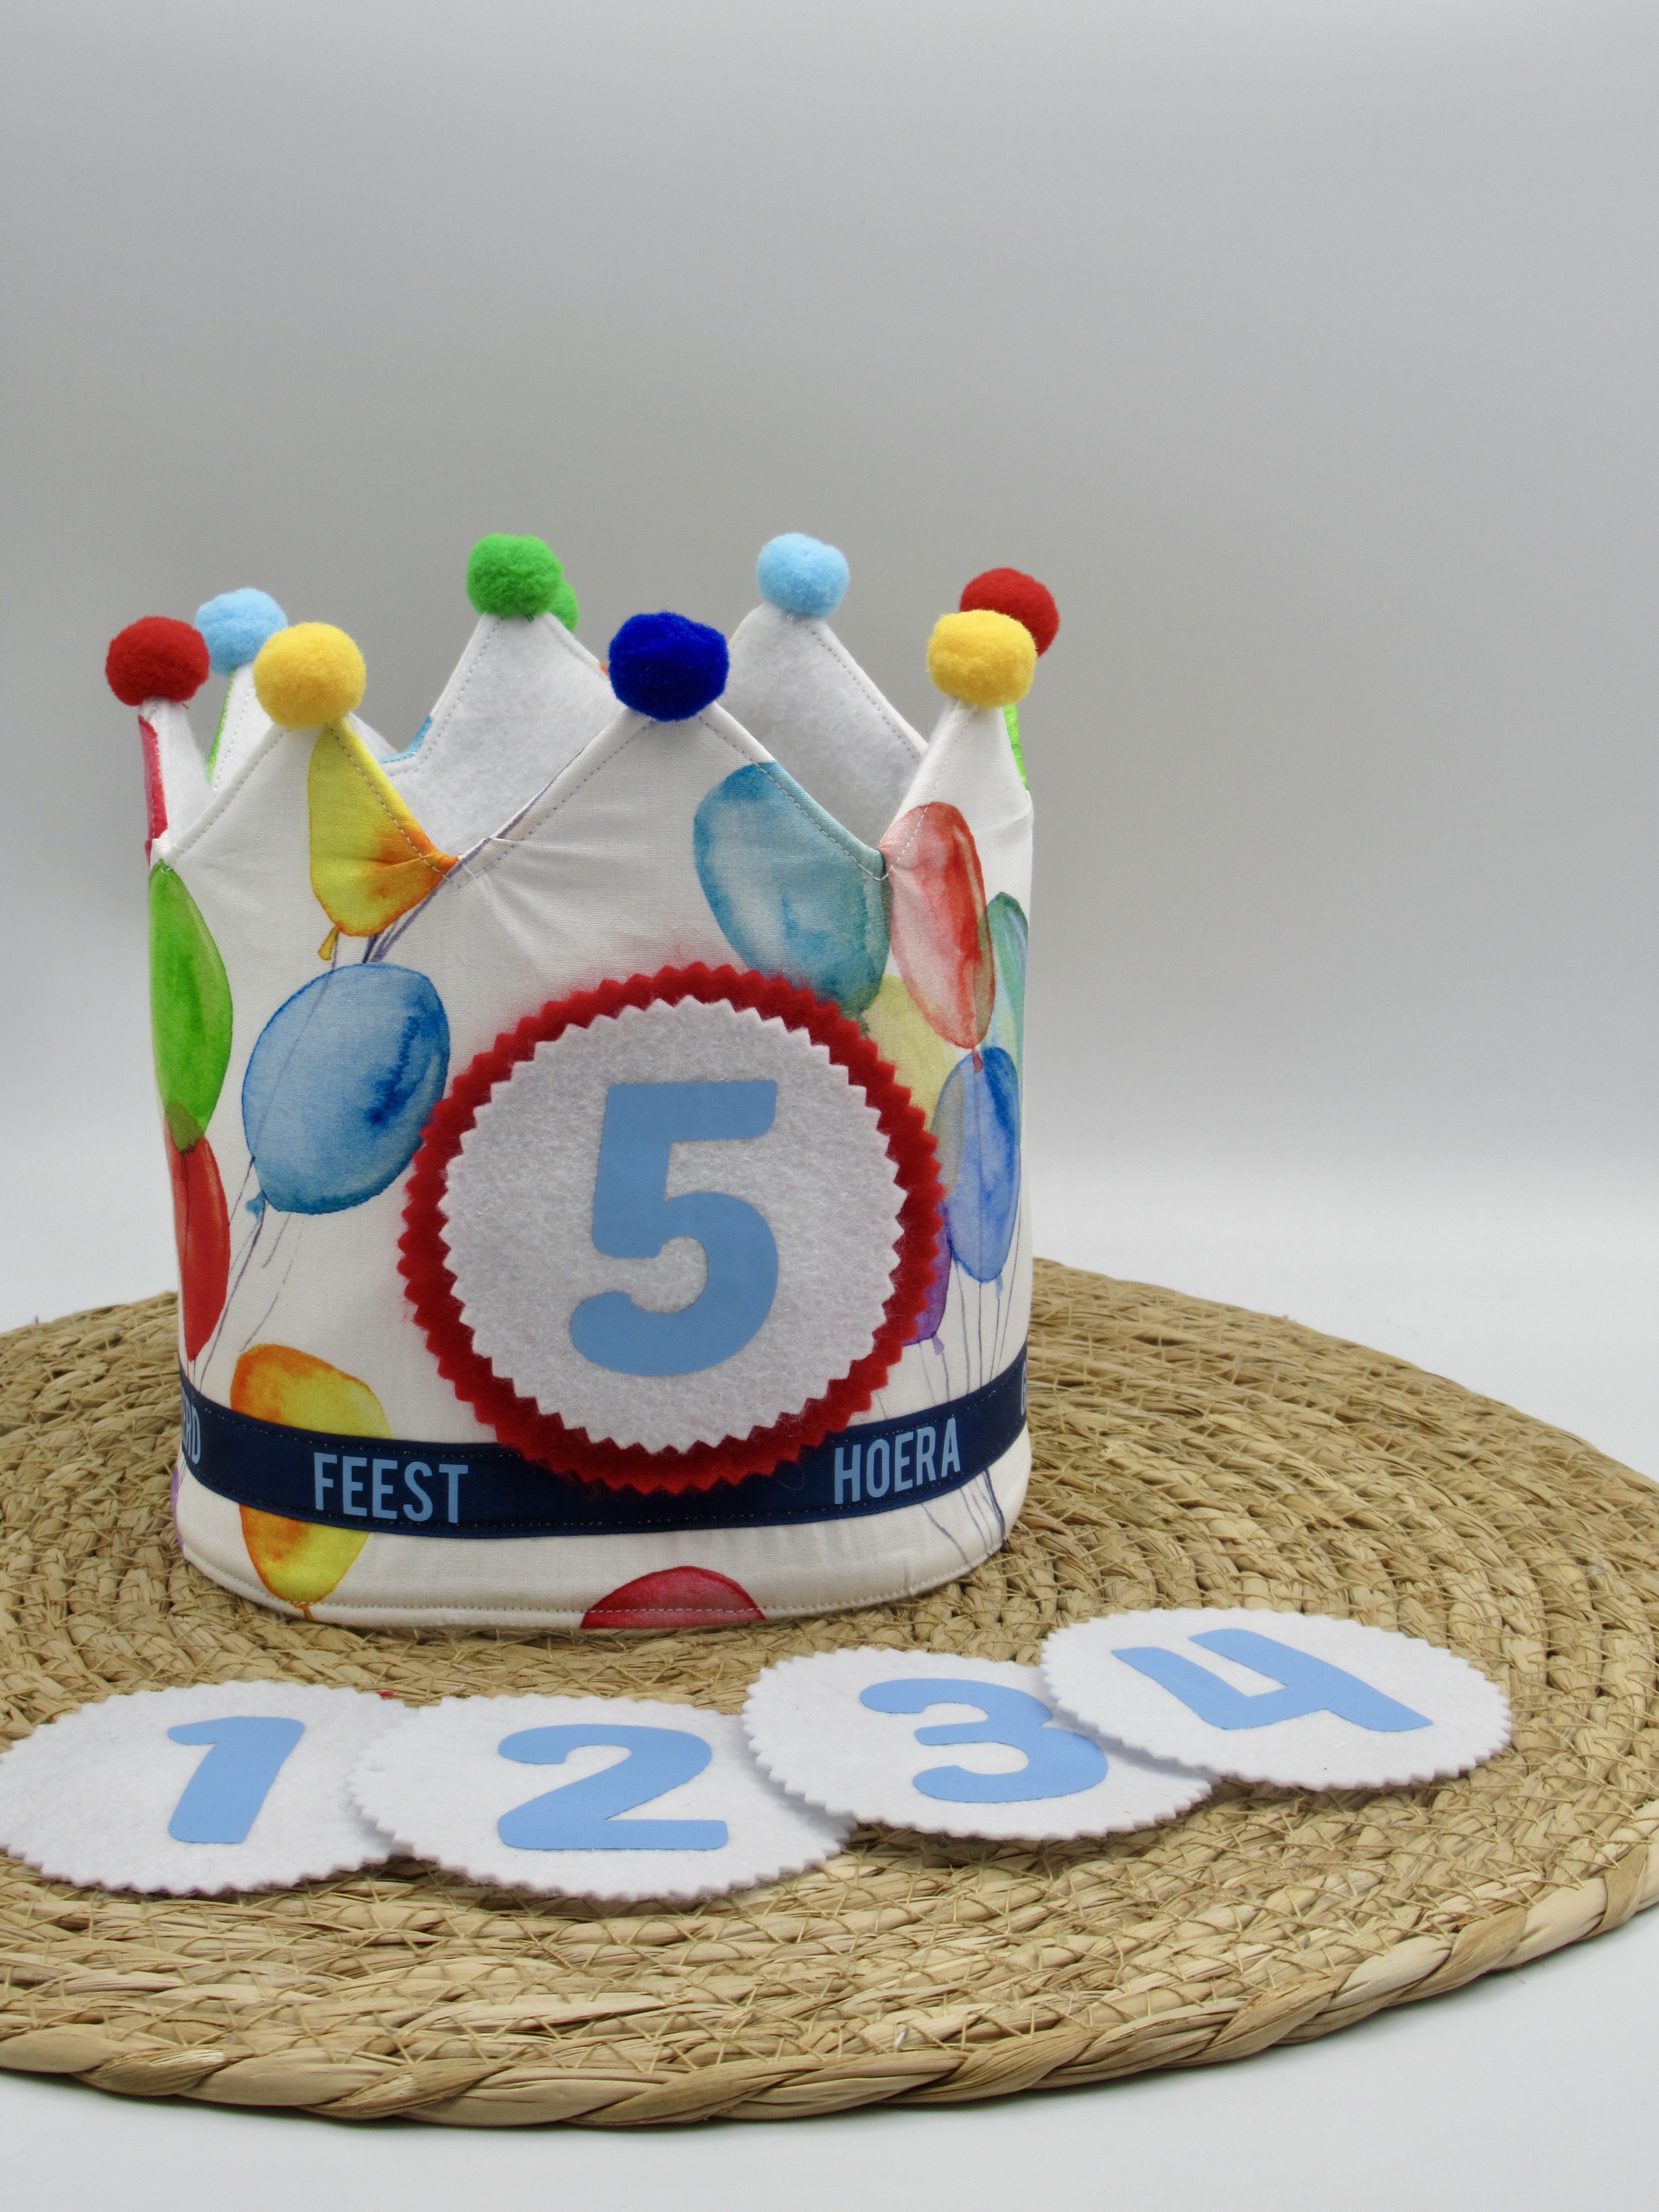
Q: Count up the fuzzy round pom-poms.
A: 9